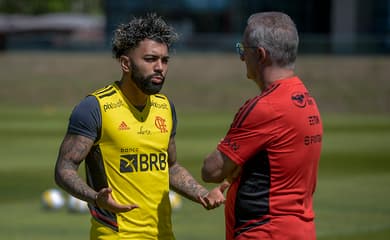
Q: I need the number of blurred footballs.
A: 3